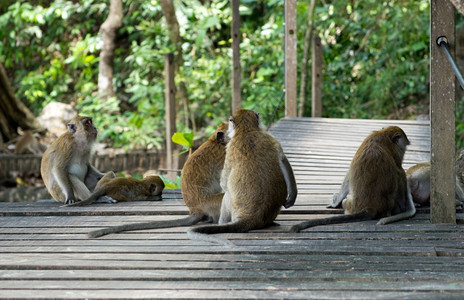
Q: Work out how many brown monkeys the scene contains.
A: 6